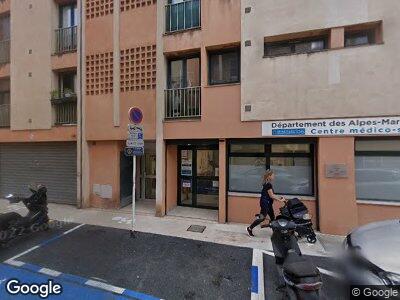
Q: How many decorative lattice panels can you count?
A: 4